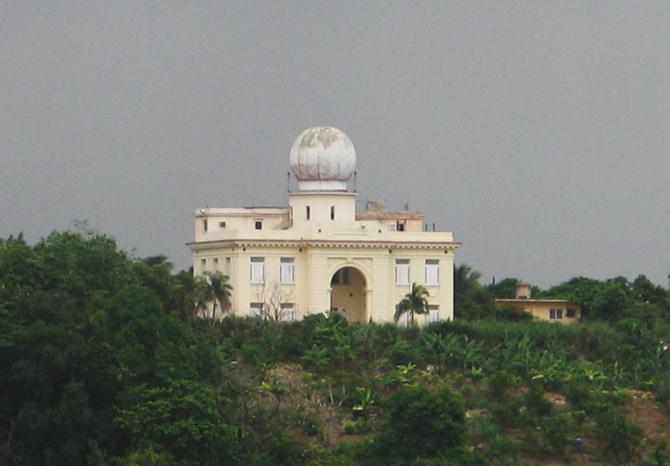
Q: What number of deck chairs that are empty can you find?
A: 0